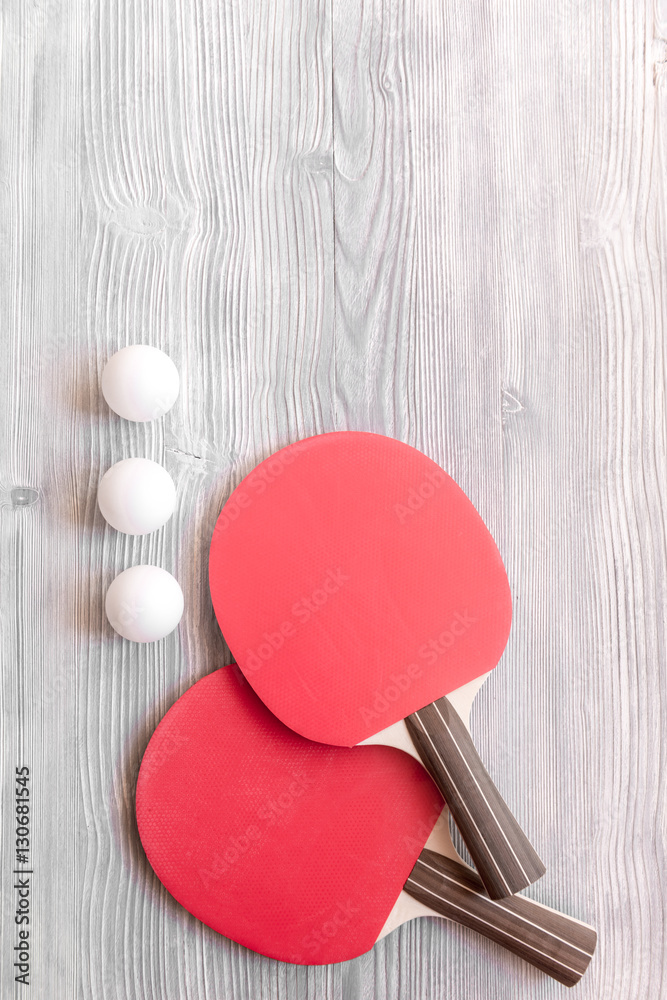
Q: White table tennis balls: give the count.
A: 3